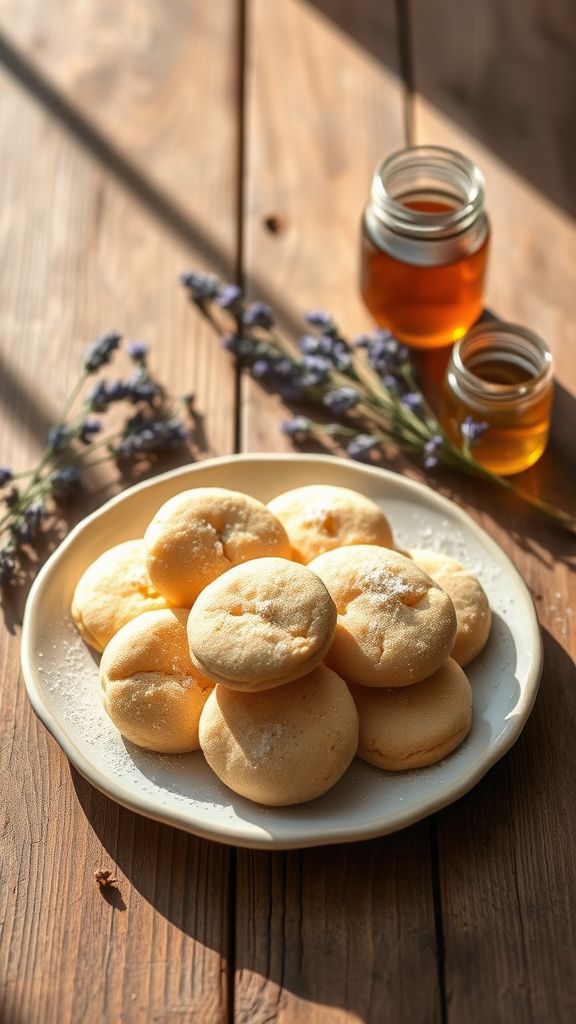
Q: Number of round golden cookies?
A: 9